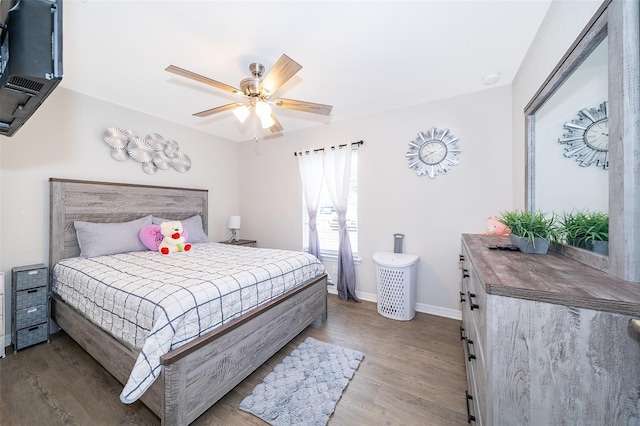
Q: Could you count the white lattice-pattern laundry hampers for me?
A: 1